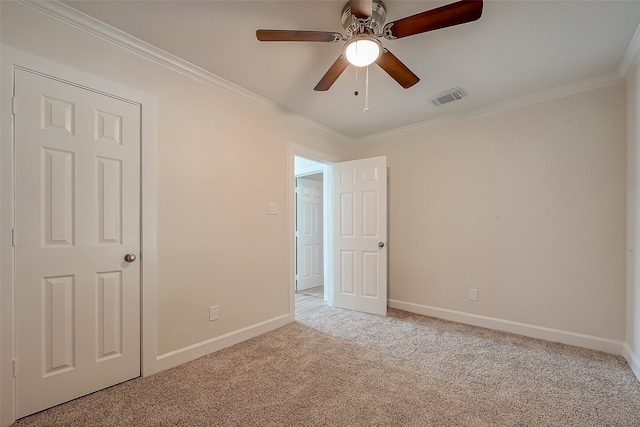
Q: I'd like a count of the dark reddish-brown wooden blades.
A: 5